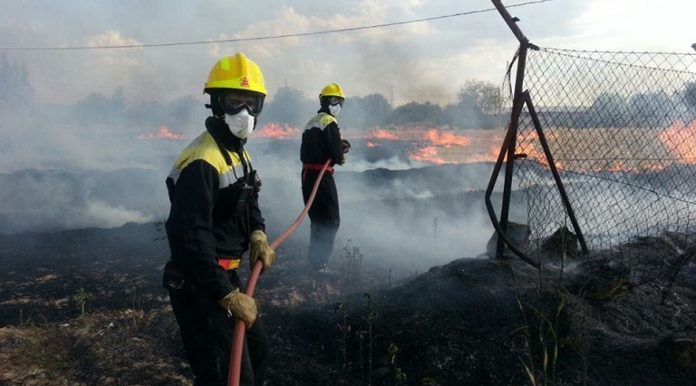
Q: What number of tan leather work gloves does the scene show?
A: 2